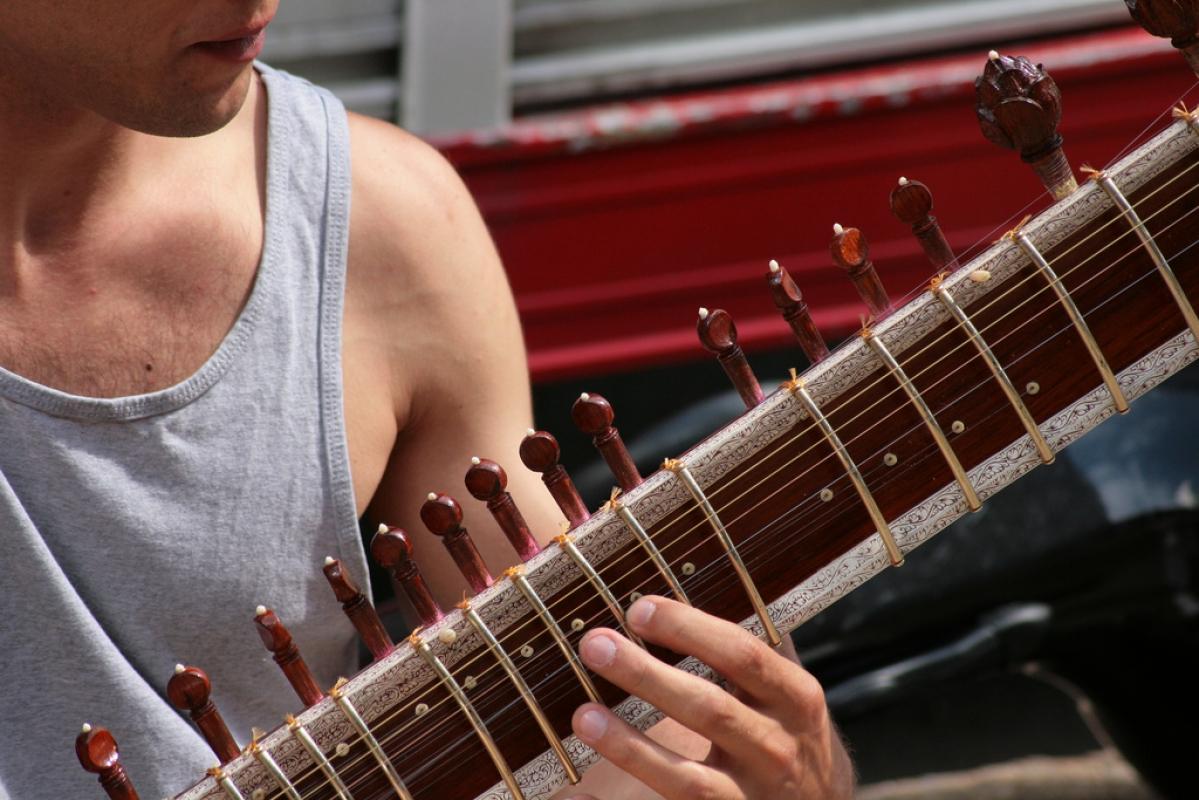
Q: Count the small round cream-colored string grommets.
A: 12